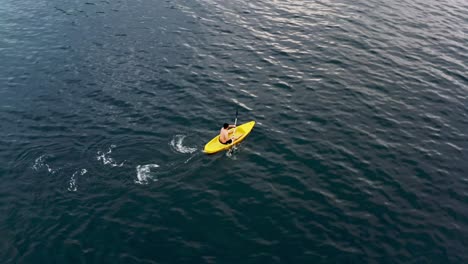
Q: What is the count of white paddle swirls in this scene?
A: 5